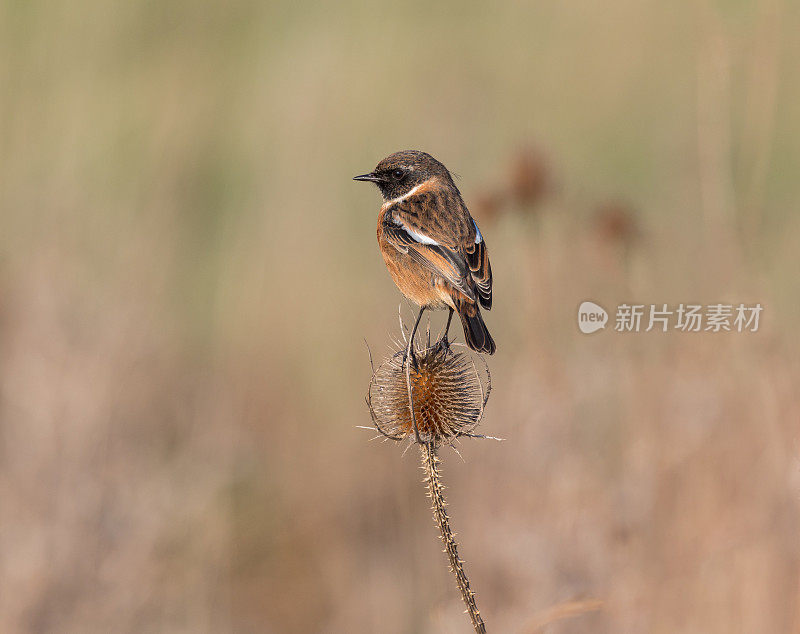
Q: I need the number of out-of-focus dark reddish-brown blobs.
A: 3